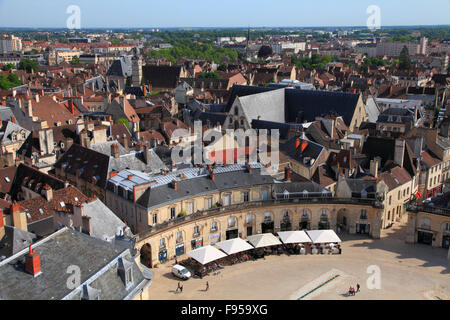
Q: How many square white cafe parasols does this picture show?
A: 5